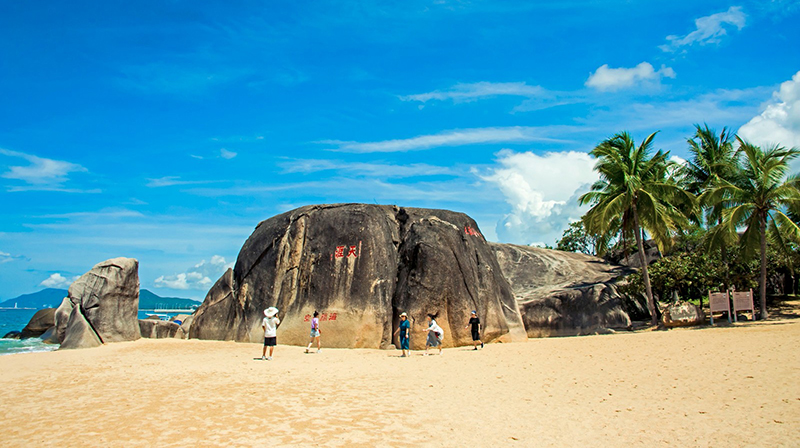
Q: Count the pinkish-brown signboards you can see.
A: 2